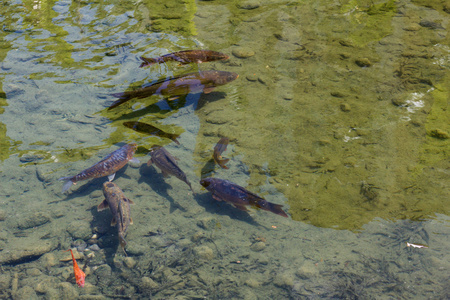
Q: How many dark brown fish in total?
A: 8